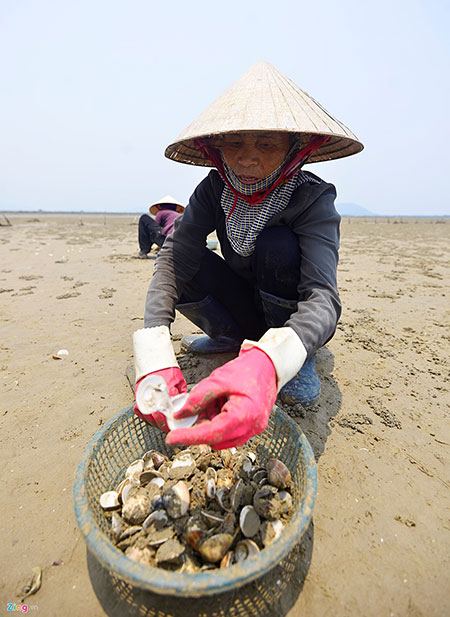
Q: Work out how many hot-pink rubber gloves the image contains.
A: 2